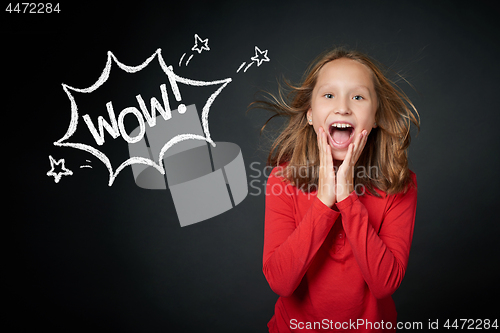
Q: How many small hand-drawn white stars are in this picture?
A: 3